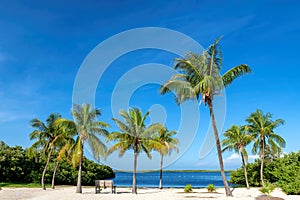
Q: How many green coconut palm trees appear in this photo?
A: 8